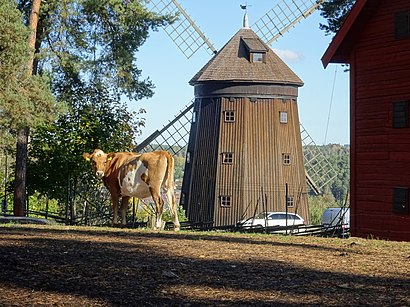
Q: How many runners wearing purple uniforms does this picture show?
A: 0